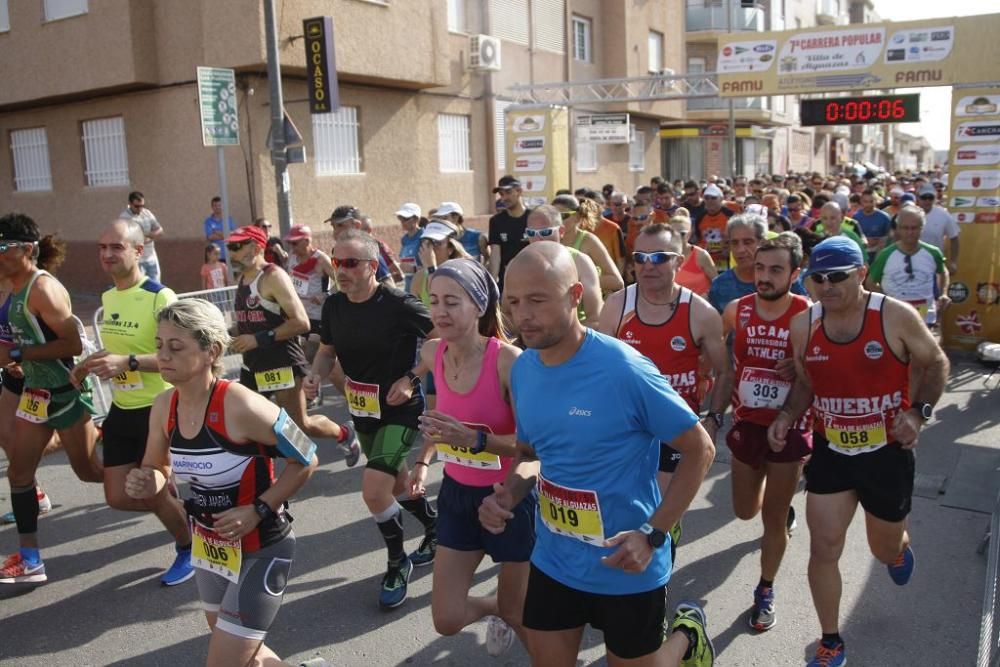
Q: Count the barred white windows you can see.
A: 4